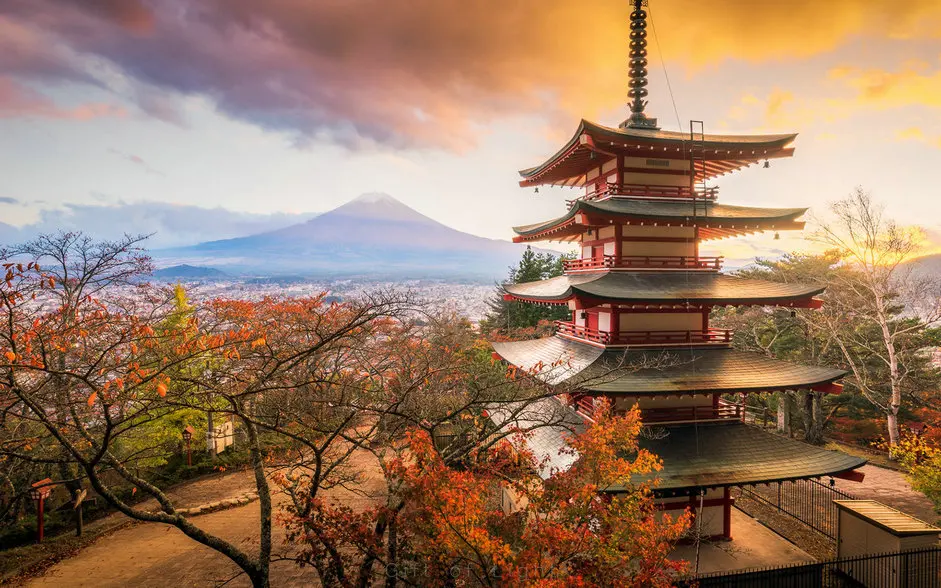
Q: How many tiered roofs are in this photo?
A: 5